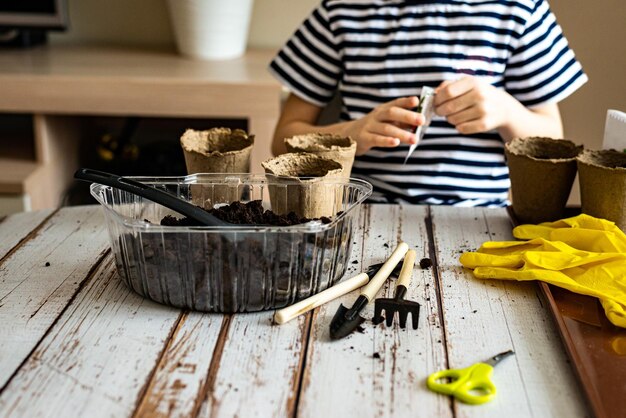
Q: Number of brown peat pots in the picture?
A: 5